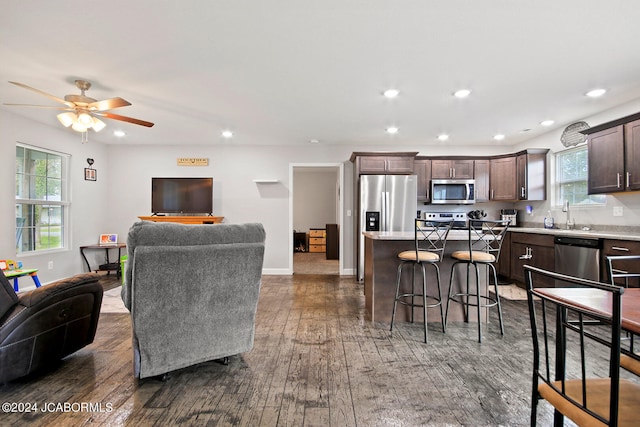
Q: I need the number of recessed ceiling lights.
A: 9